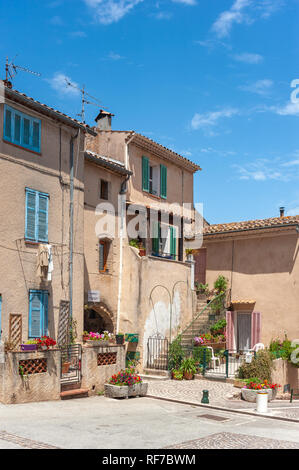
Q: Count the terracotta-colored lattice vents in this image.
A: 2